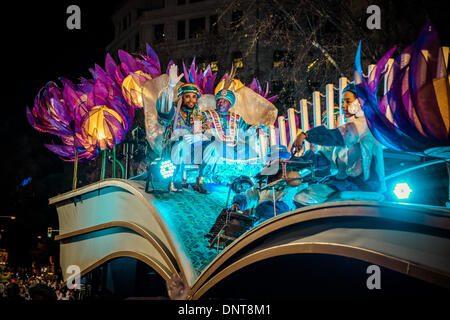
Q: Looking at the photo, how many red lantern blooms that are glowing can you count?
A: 0